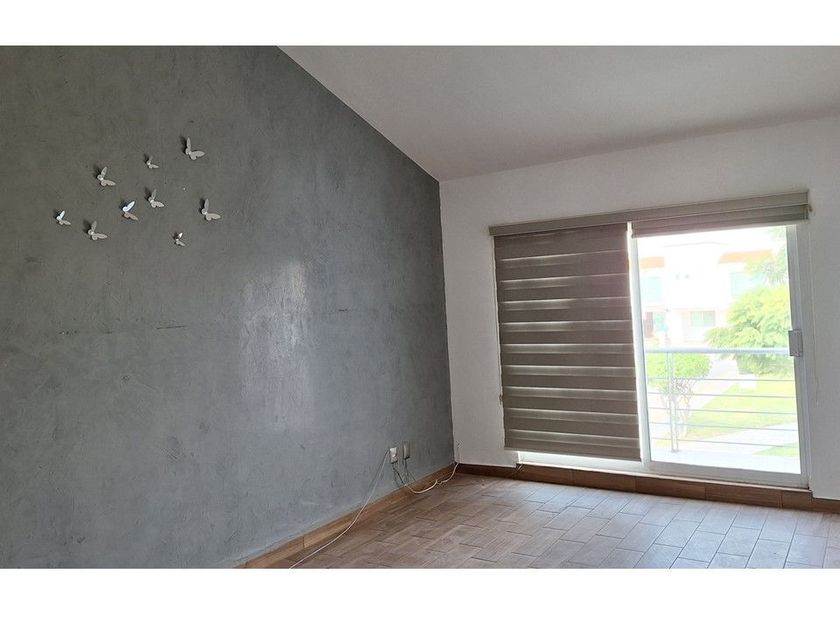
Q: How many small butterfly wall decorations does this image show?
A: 9